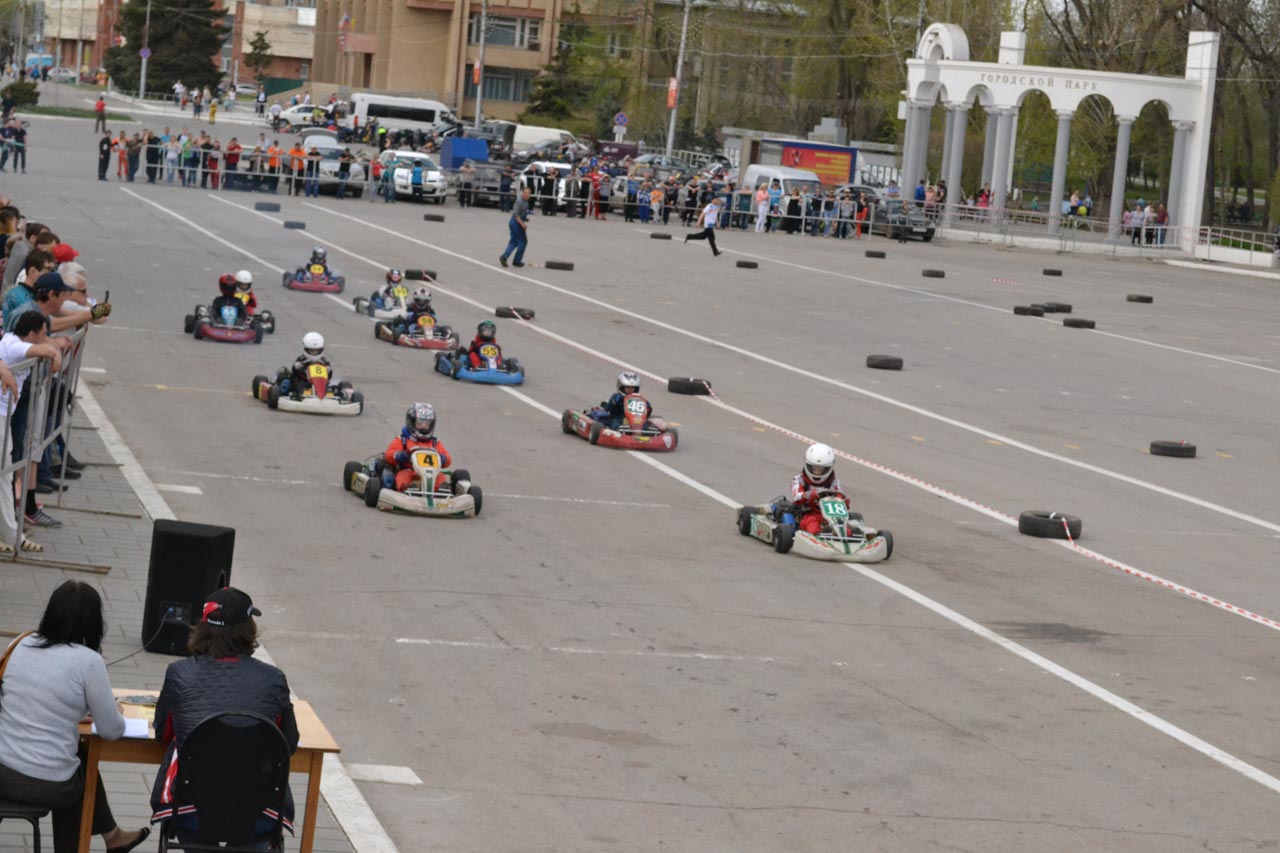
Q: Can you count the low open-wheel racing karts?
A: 10